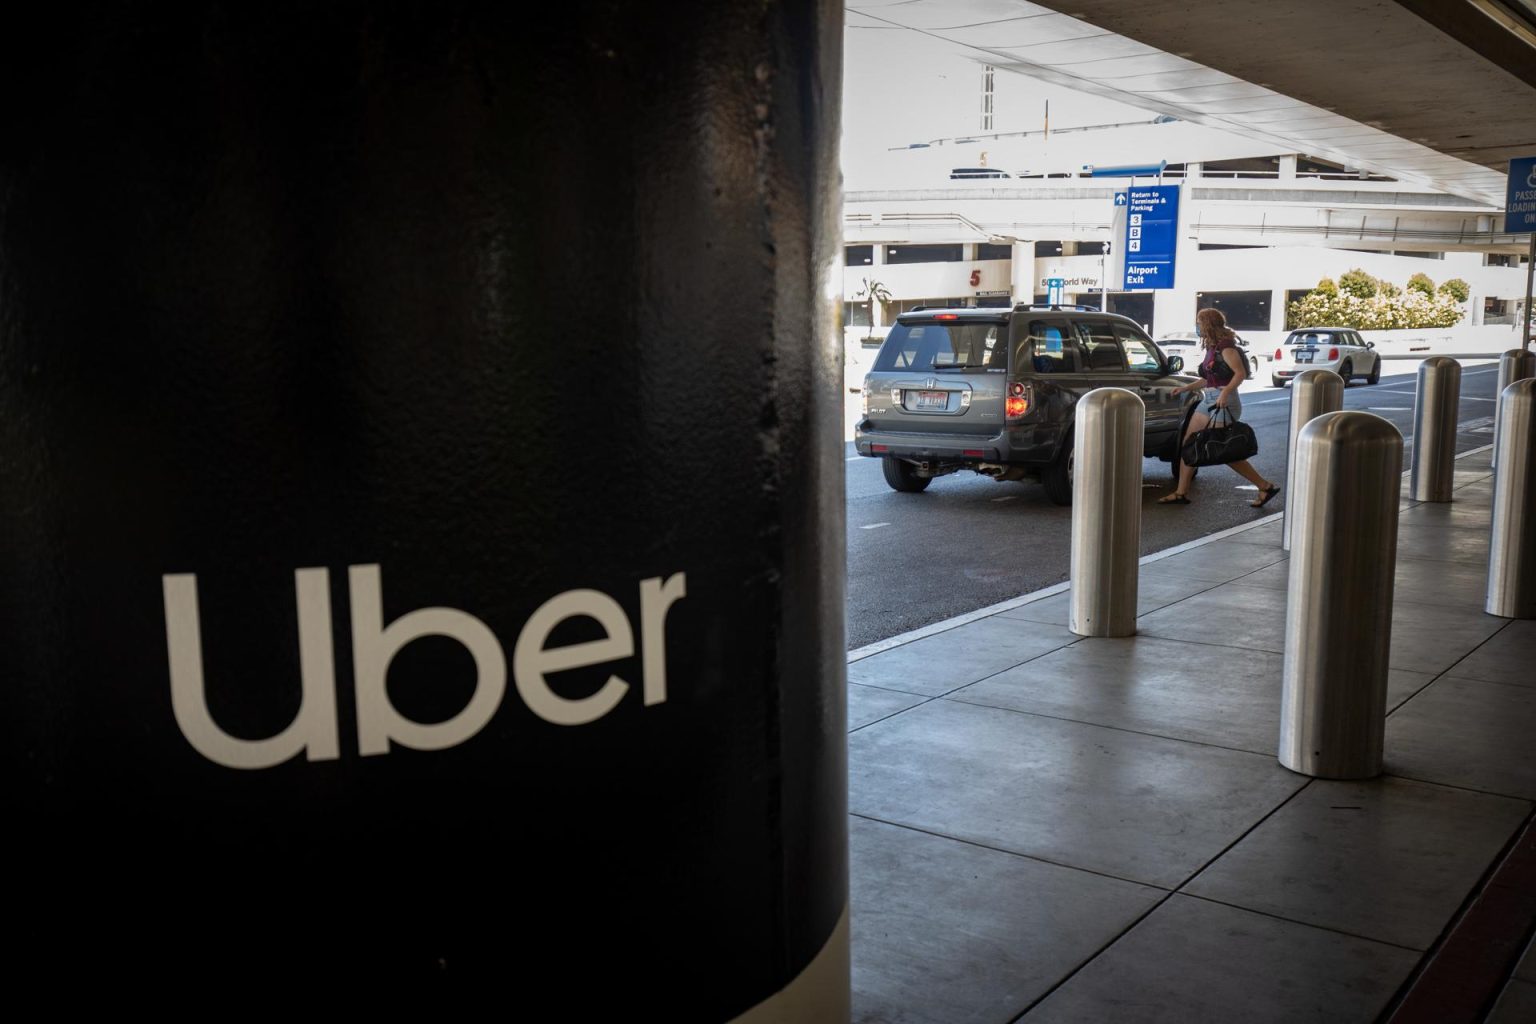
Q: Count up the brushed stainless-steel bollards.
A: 6